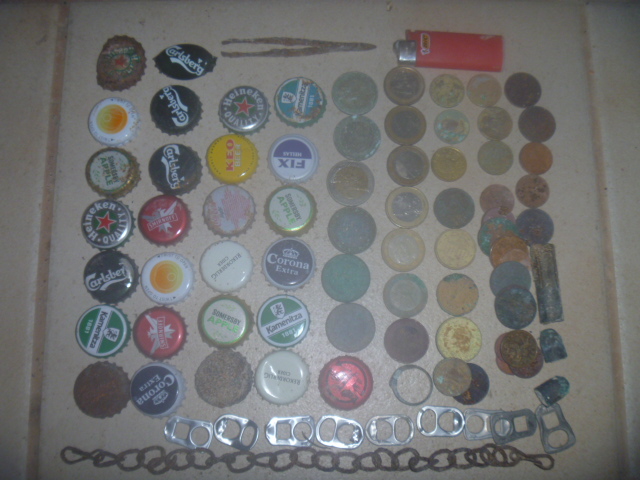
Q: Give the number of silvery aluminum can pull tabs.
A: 9